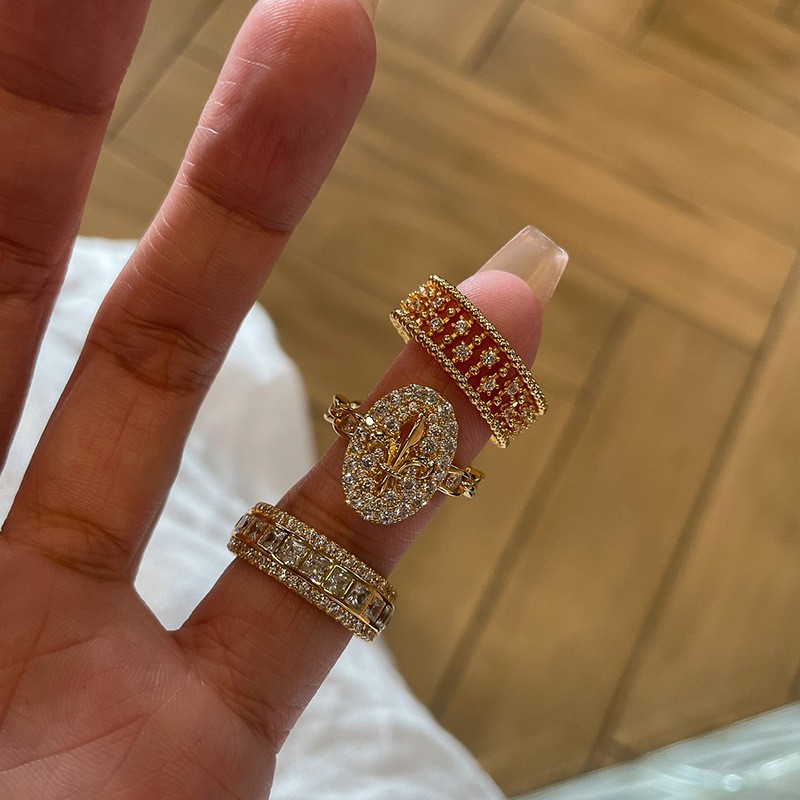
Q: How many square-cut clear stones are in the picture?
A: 9